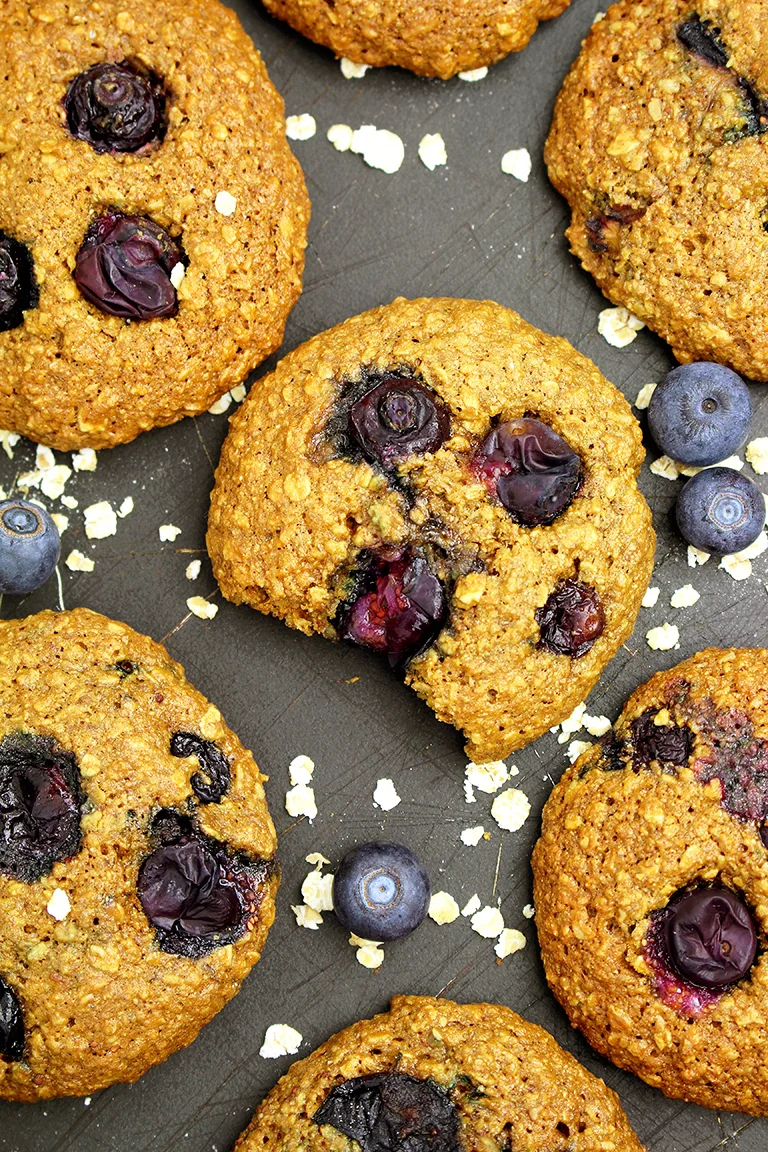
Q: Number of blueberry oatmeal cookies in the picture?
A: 7